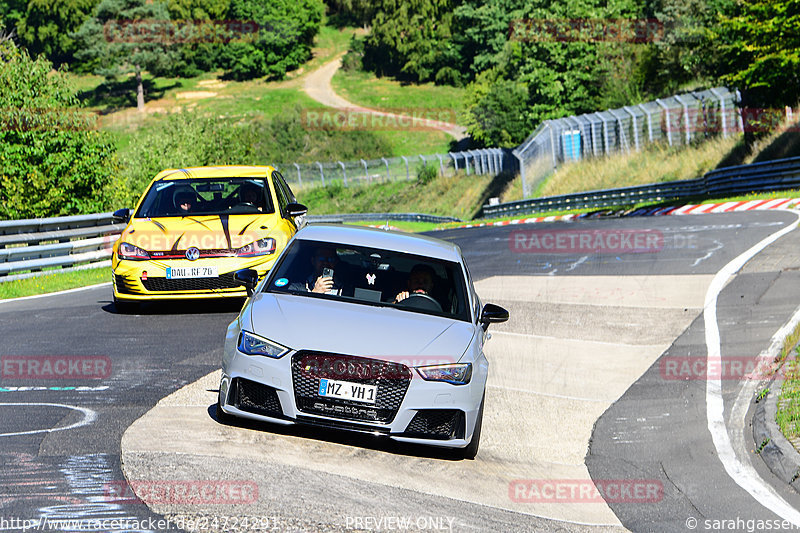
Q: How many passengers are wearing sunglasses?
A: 1